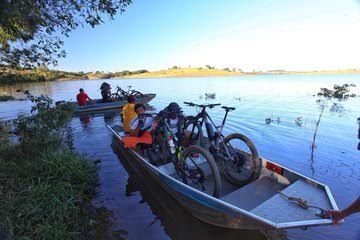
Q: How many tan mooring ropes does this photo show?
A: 1